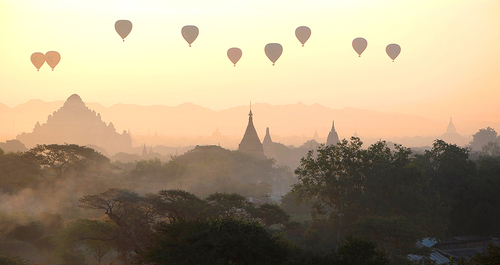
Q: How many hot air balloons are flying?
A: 9